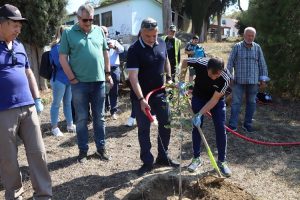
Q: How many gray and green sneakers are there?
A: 2